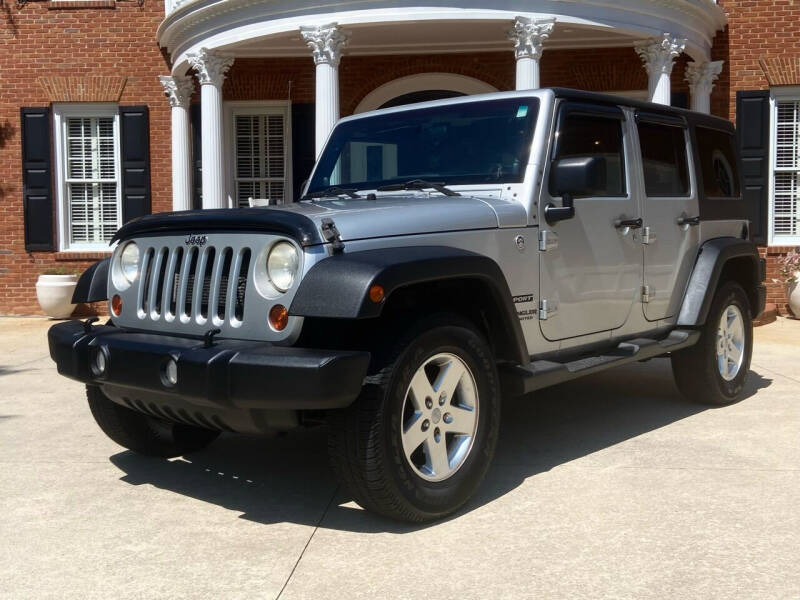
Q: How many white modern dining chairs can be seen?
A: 0